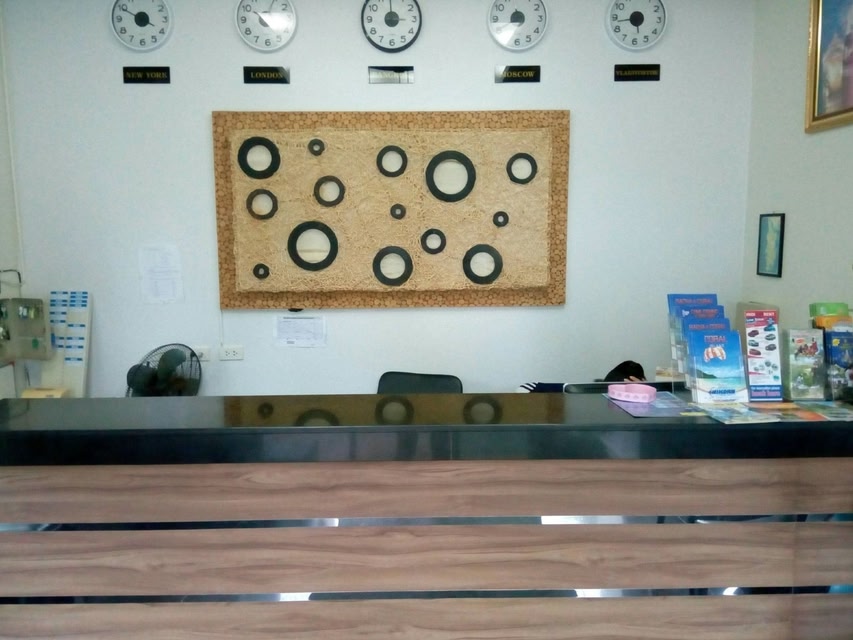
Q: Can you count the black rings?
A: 14